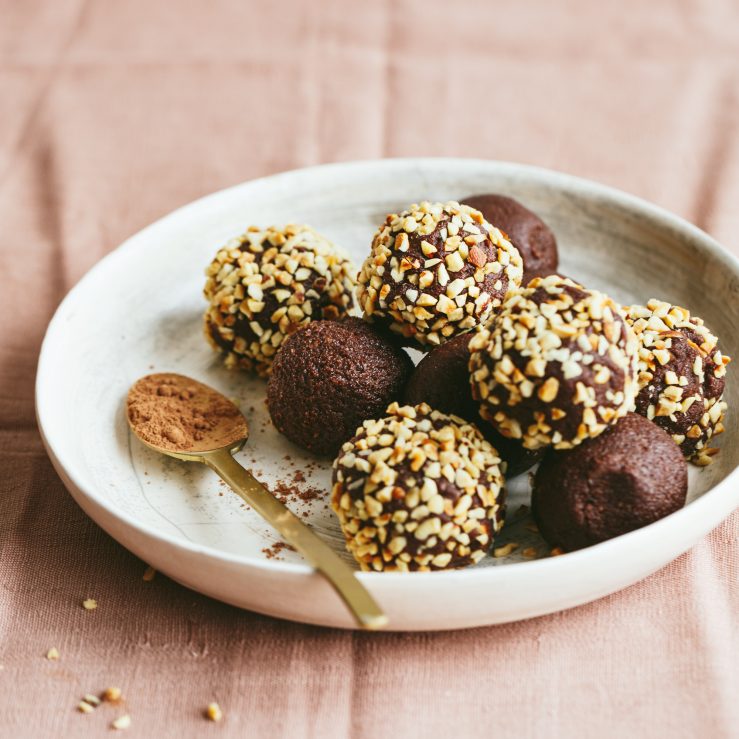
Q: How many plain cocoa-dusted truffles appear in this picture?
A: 4